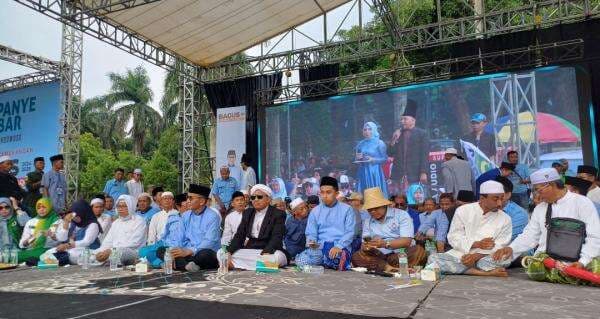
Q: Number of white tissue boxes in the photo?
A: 2